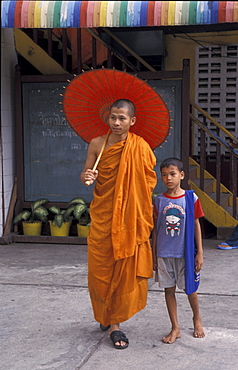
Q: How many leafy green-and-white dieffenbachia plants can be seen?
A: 3